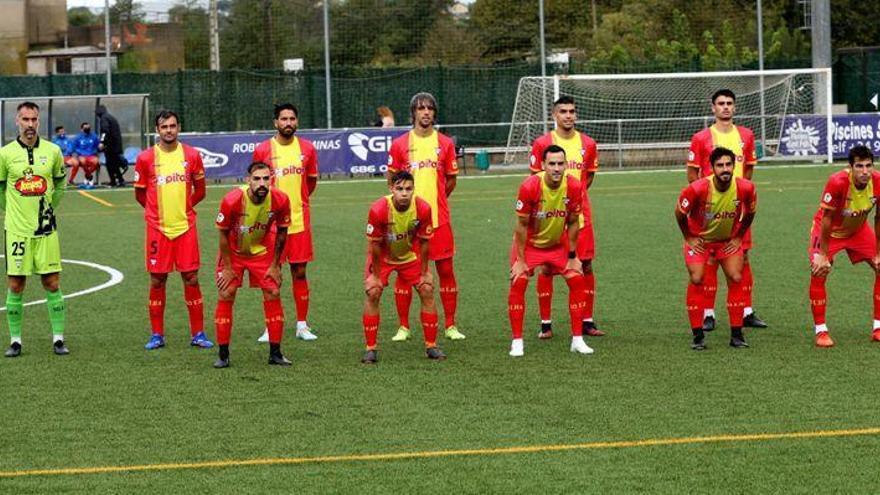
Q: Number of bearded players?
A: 4